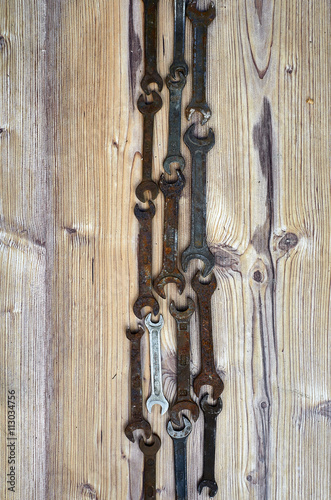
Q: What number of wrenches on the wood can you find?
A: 15